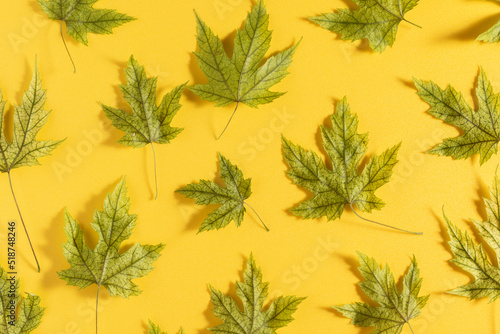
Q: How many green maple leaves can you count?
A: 15